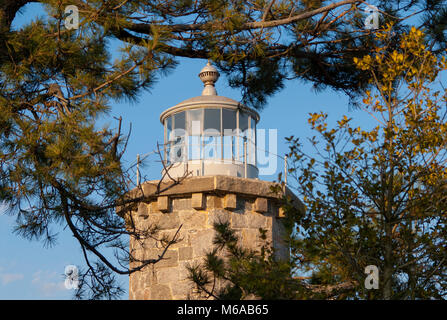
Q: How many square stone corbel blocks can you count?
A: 6